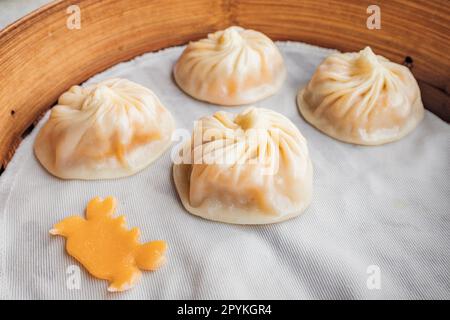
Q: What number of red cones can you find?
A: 0